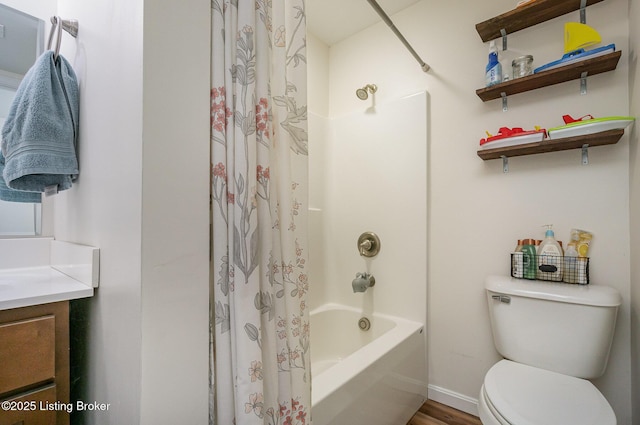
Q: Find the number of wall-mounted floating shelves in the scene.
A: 3